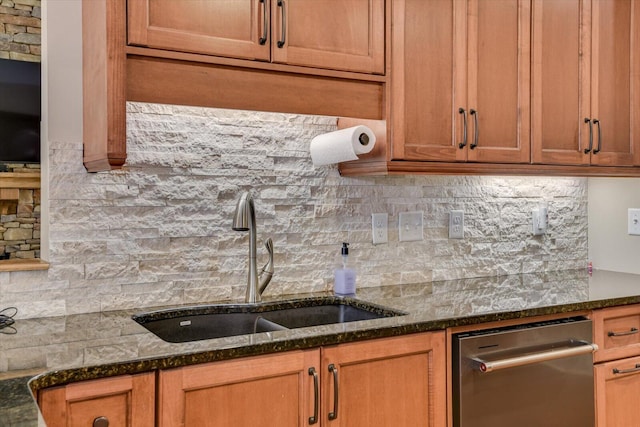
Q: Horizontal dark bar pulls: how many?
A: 2